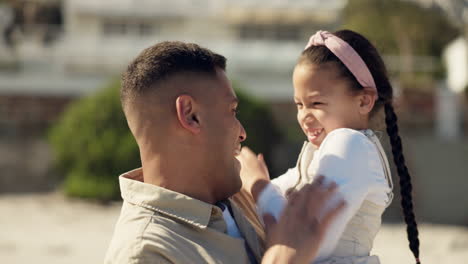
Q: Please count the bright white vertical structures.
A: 1